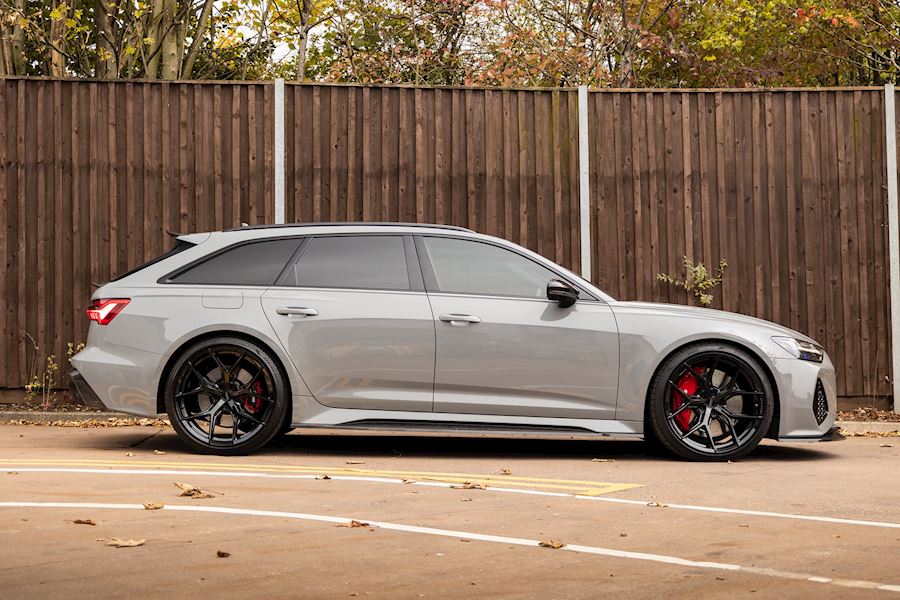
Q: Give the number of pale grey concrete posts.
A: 3